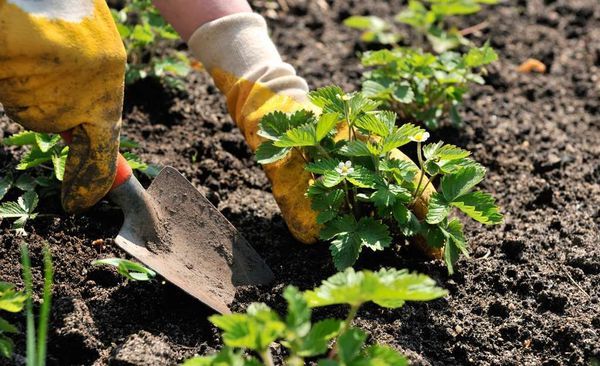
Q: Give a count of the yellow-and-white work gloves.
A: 2